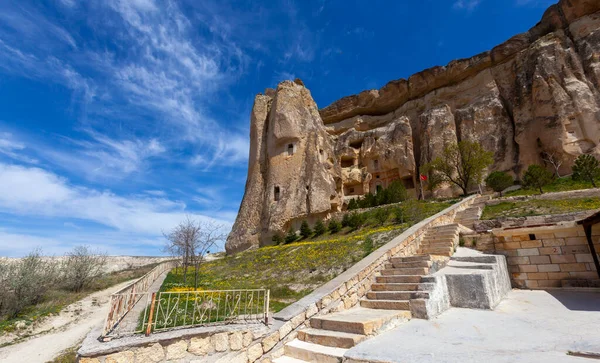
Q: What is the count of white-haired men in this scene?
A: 0